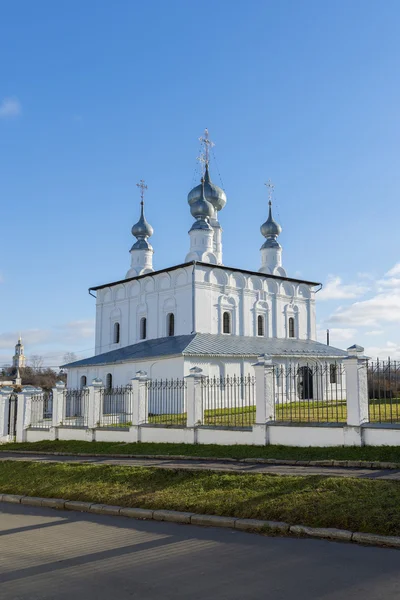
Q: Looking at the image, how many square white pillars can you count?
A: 8